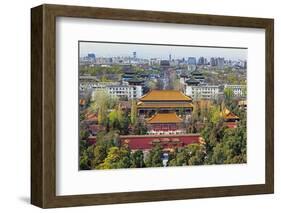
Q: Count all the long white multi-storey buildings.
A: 2